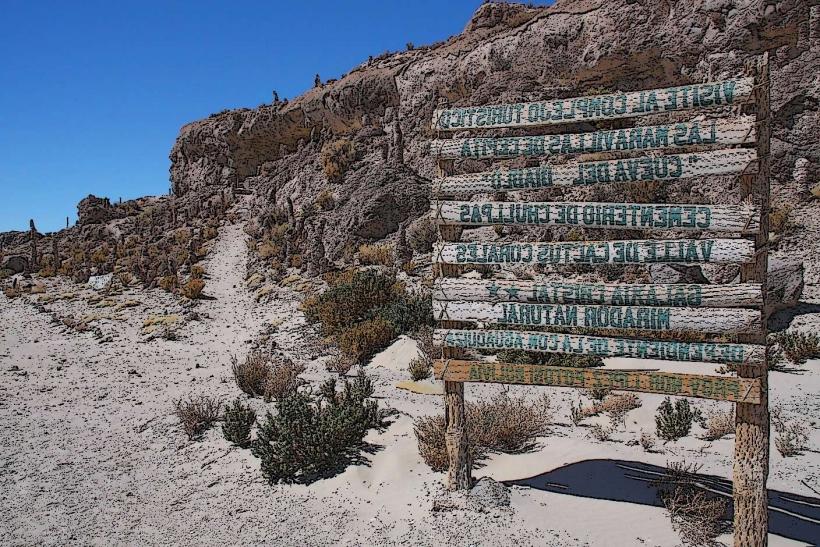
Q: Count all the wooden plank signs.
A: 9